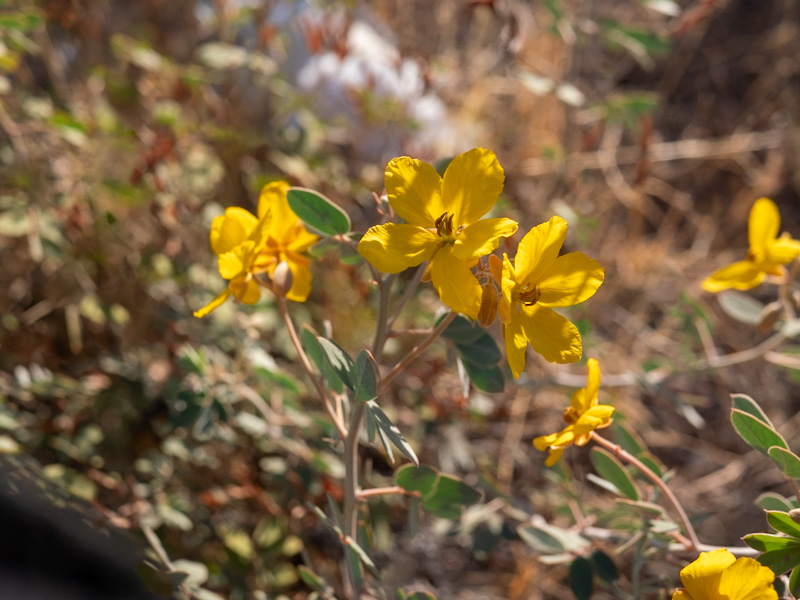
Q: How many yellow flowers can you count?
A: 7